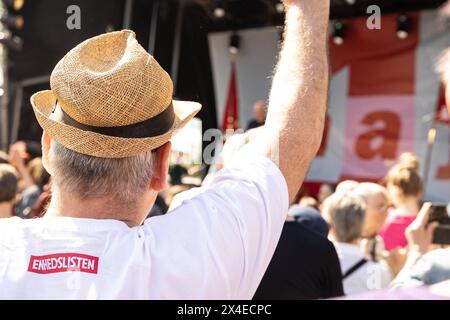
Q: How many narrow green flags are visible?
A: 0